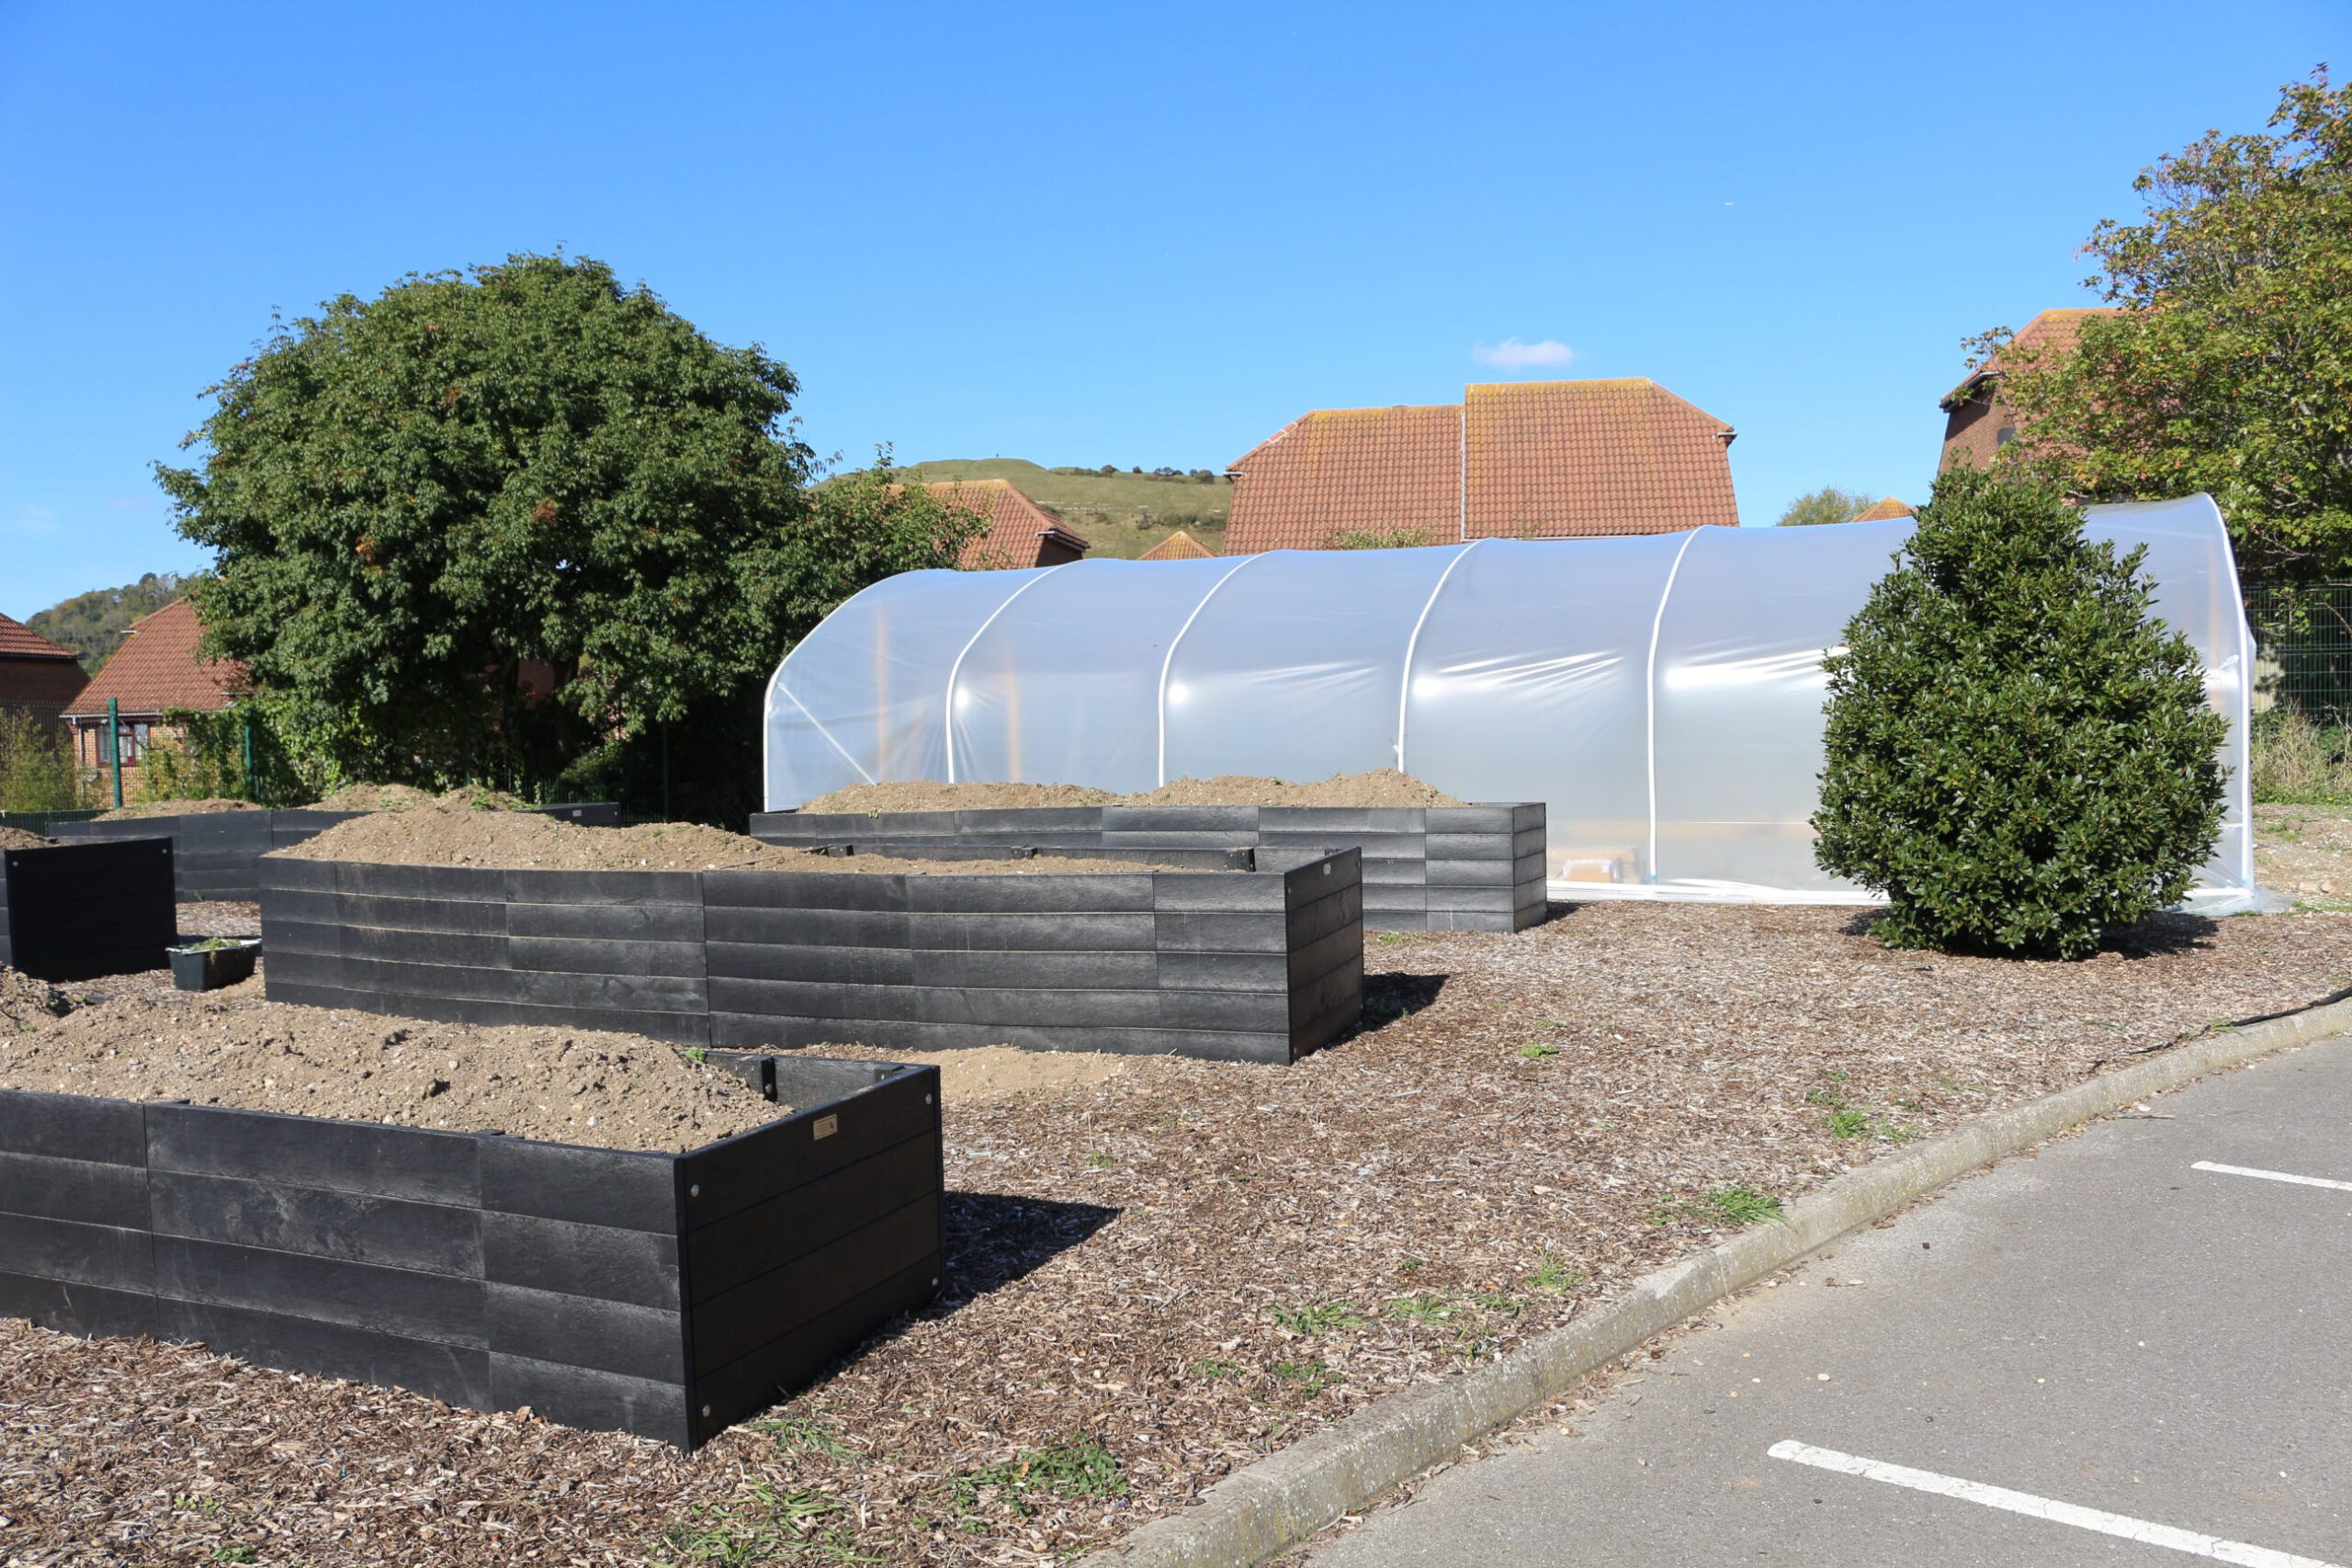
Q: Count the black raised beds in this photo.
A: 5